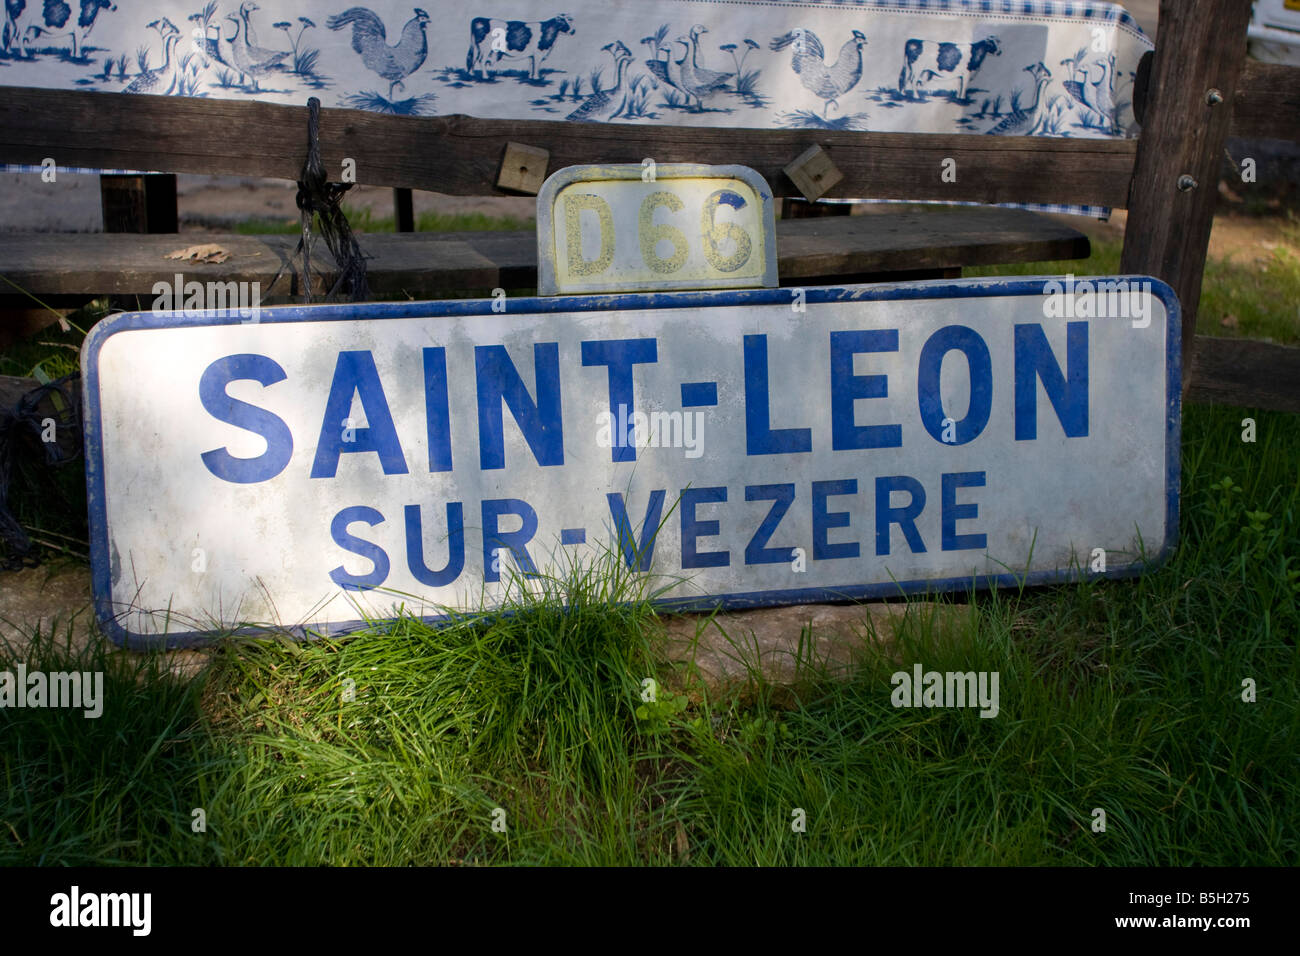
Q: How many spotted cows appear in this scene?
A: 3